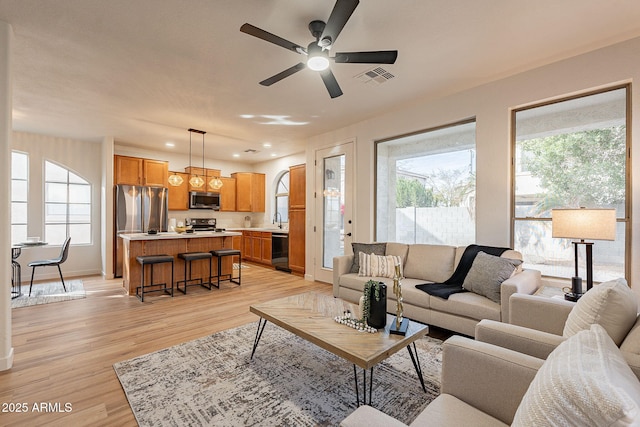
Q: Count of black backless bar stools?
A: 3